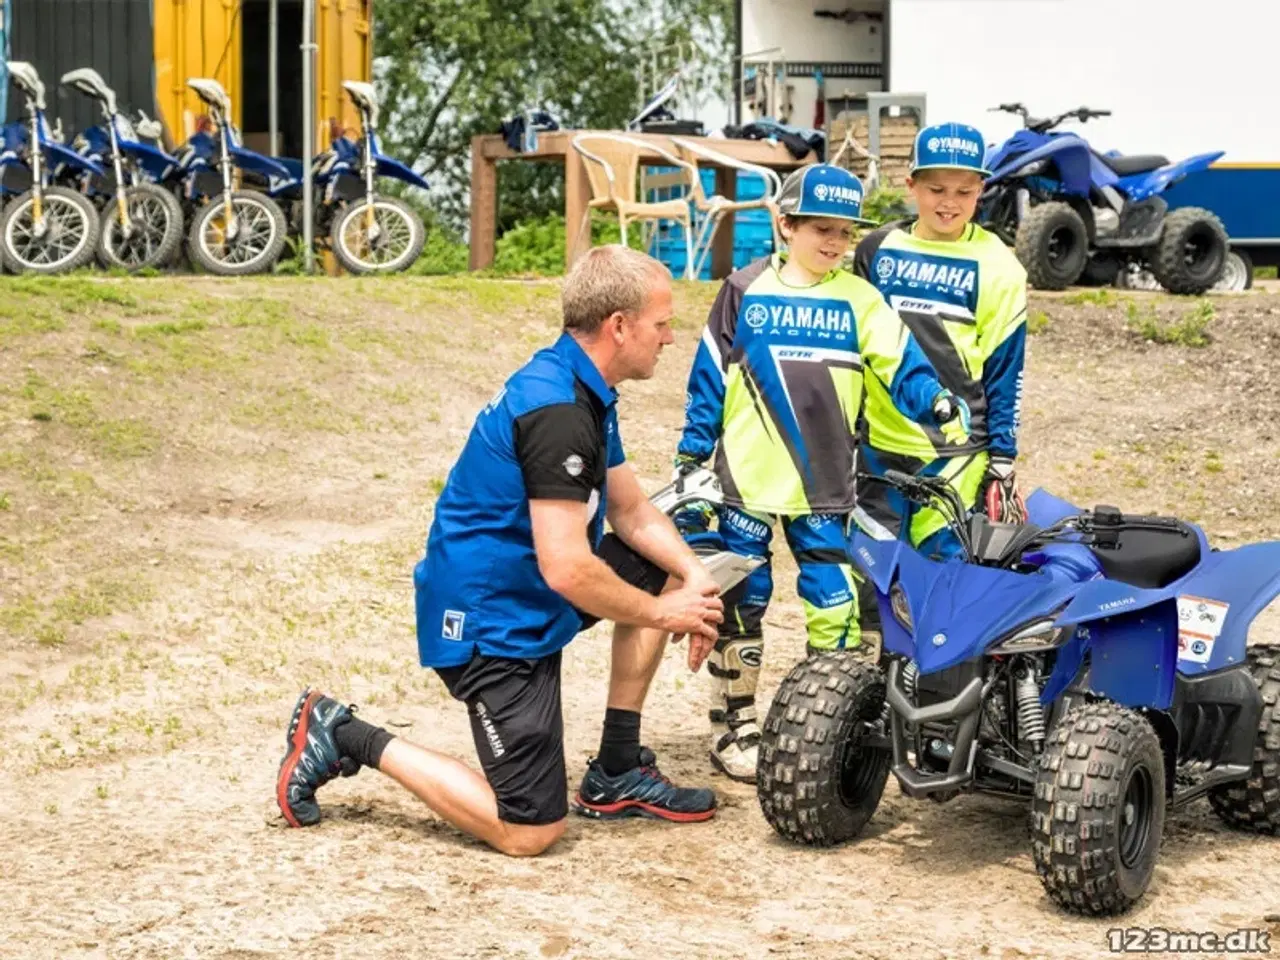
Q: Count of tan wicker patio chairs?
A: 2